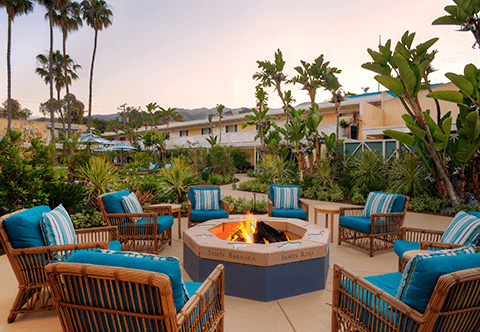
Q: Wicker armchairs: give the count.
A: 8